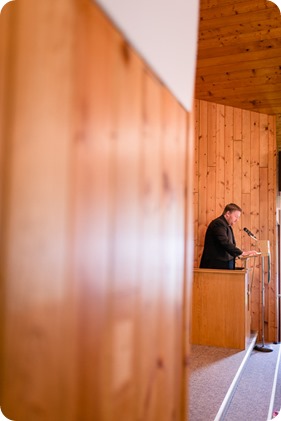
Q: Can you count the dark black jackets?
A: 1